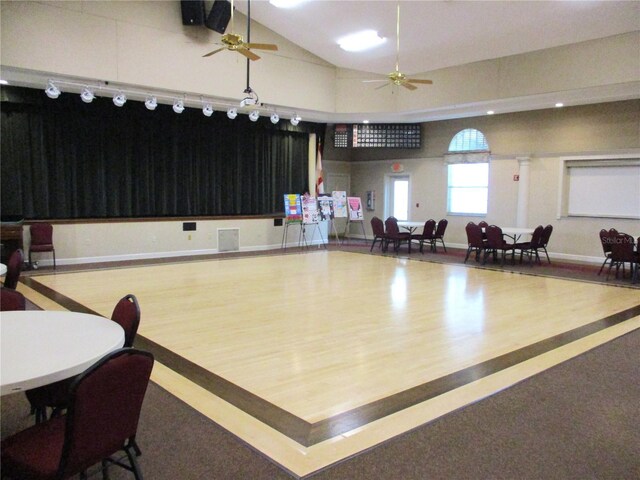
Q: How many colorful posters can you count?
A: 5